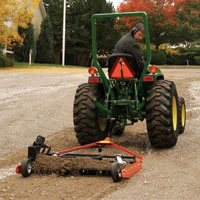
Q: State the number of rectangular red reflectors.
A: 2